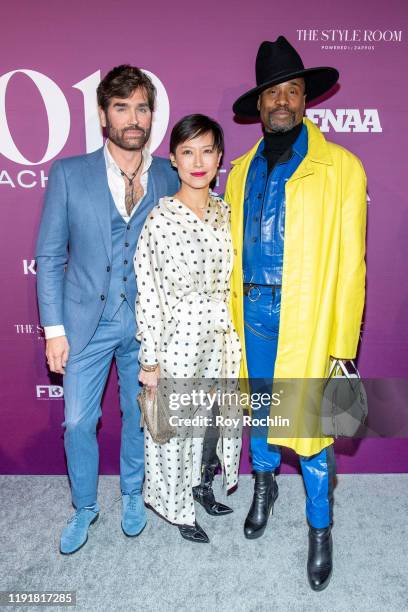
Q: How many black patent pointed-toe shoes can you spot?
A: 2